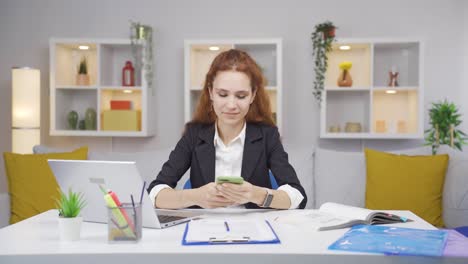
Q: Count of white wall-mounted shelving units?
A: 3